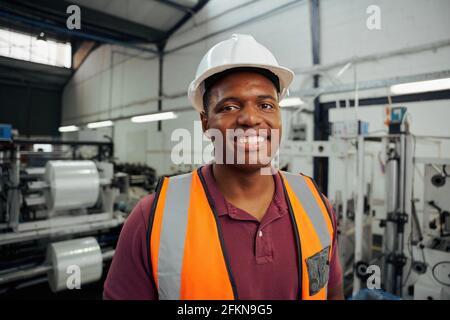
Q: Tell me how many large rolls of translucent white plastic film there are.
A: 2